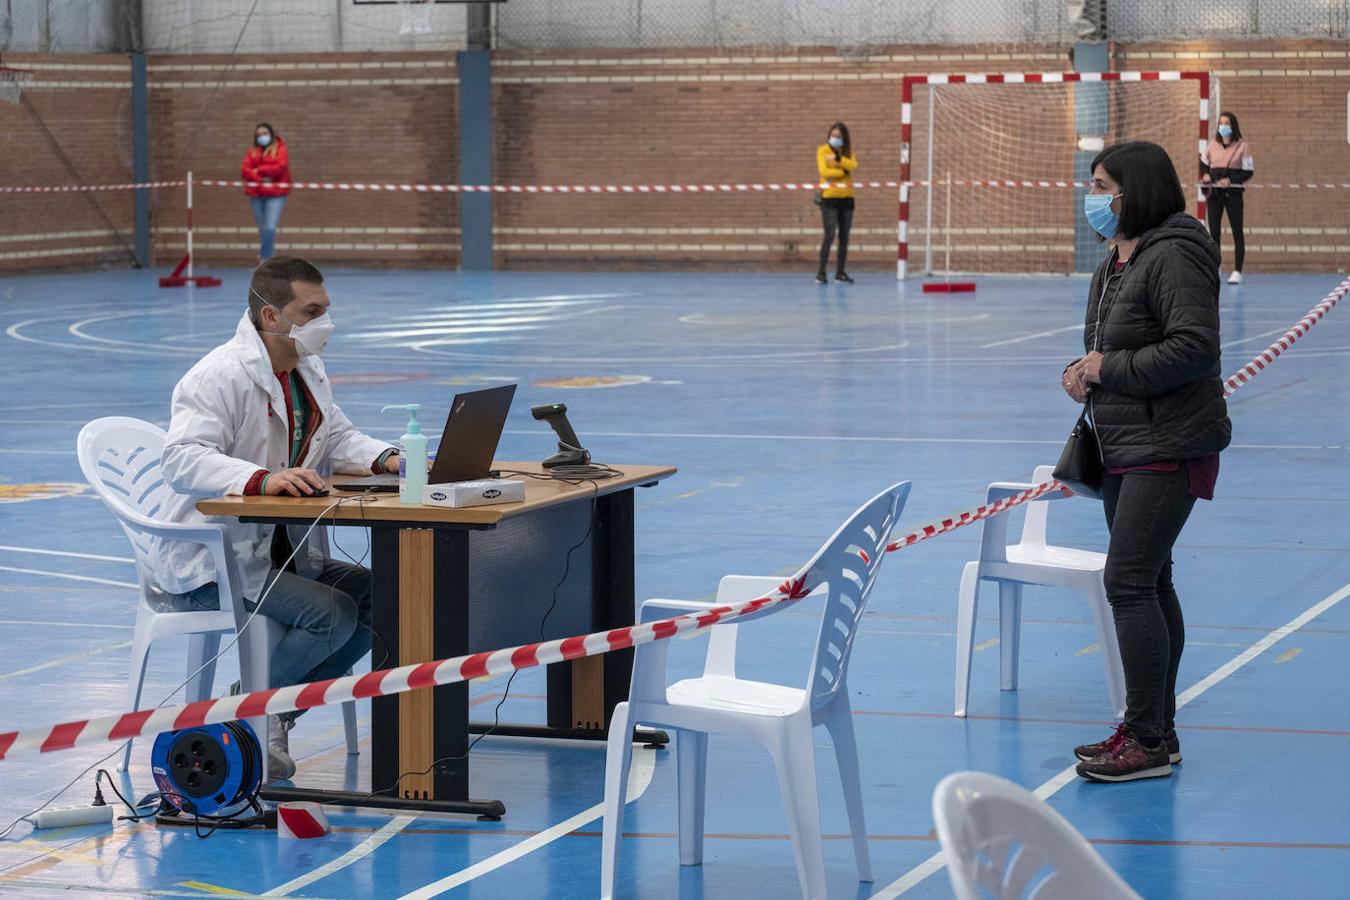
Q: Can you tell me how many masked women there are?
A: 4